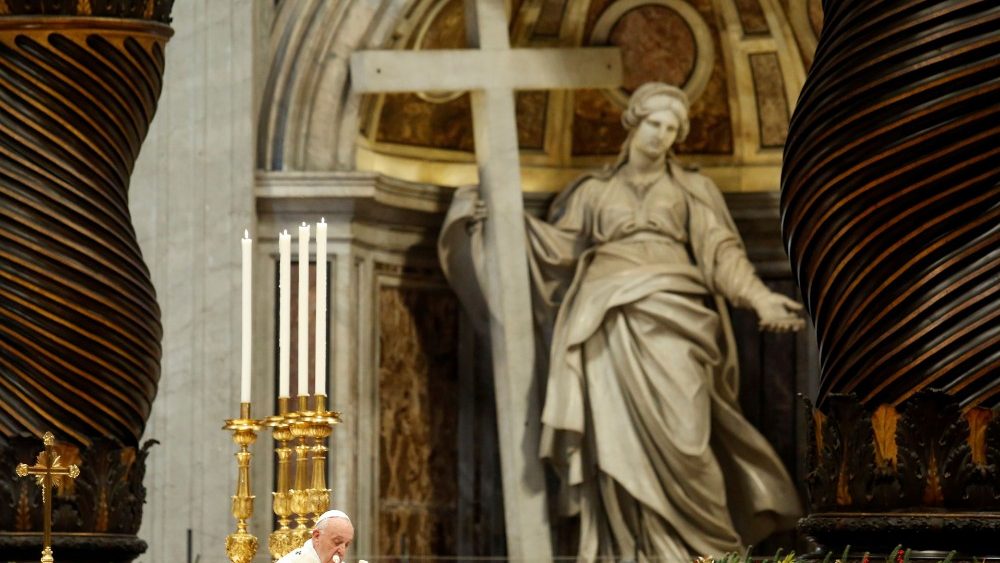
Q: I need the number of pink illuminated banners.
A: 0